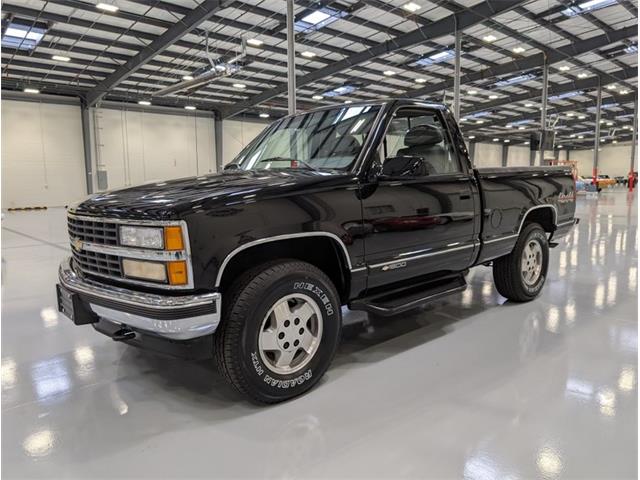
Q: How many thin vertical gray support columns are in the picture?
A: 5